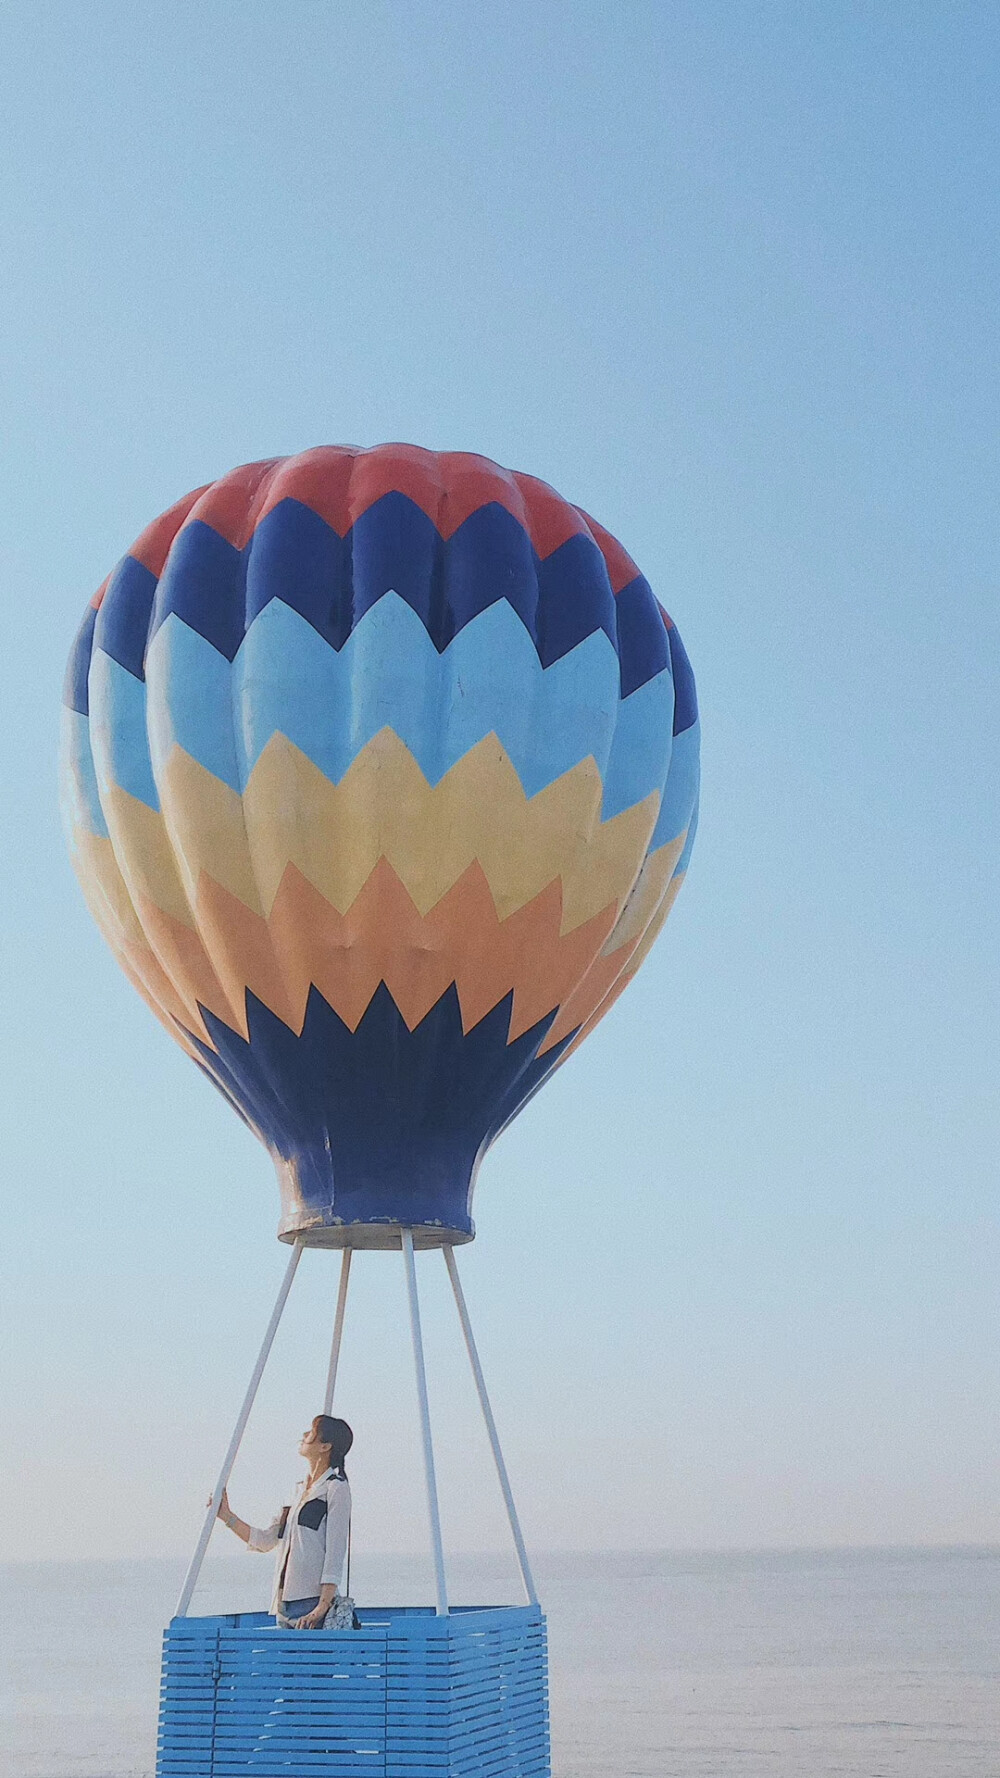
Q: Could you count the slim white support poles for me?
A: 4